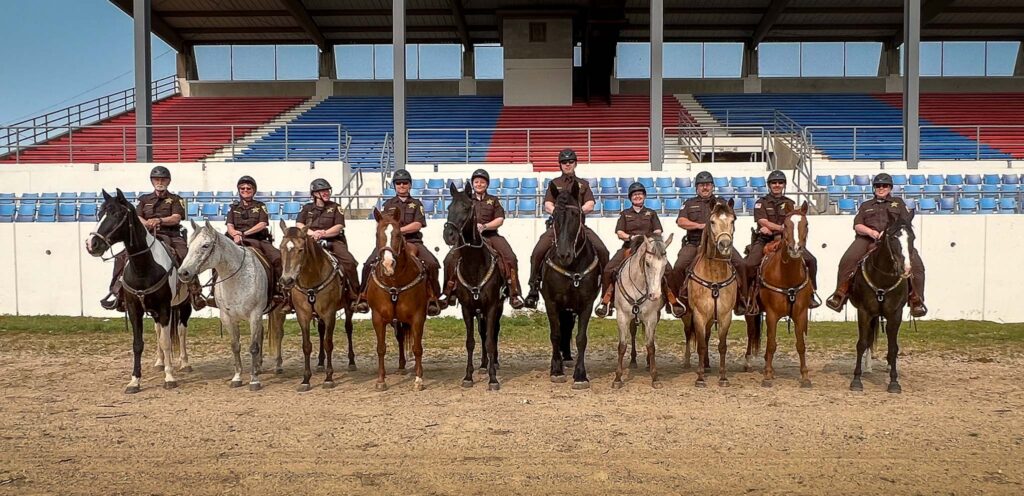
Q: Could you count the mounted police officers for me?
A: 10